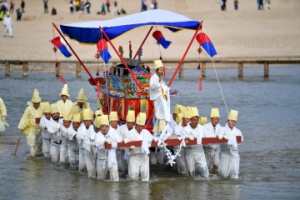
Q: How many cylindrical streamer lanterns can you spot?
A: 4